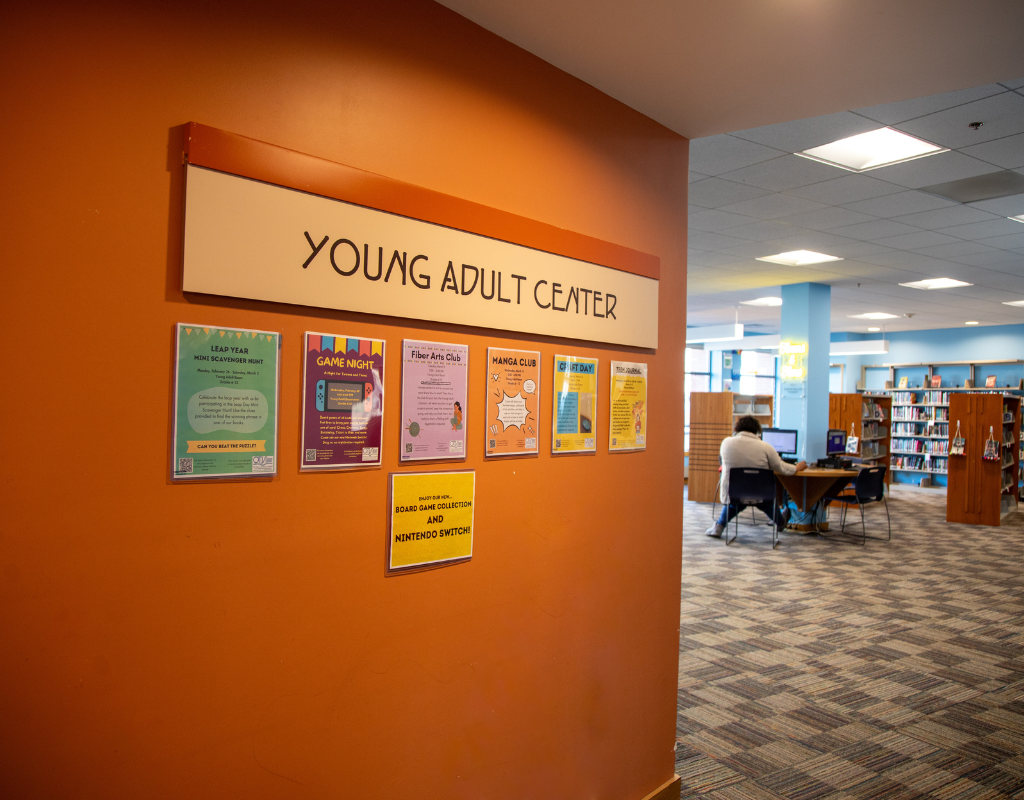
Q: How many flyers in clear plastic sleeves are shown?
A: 7